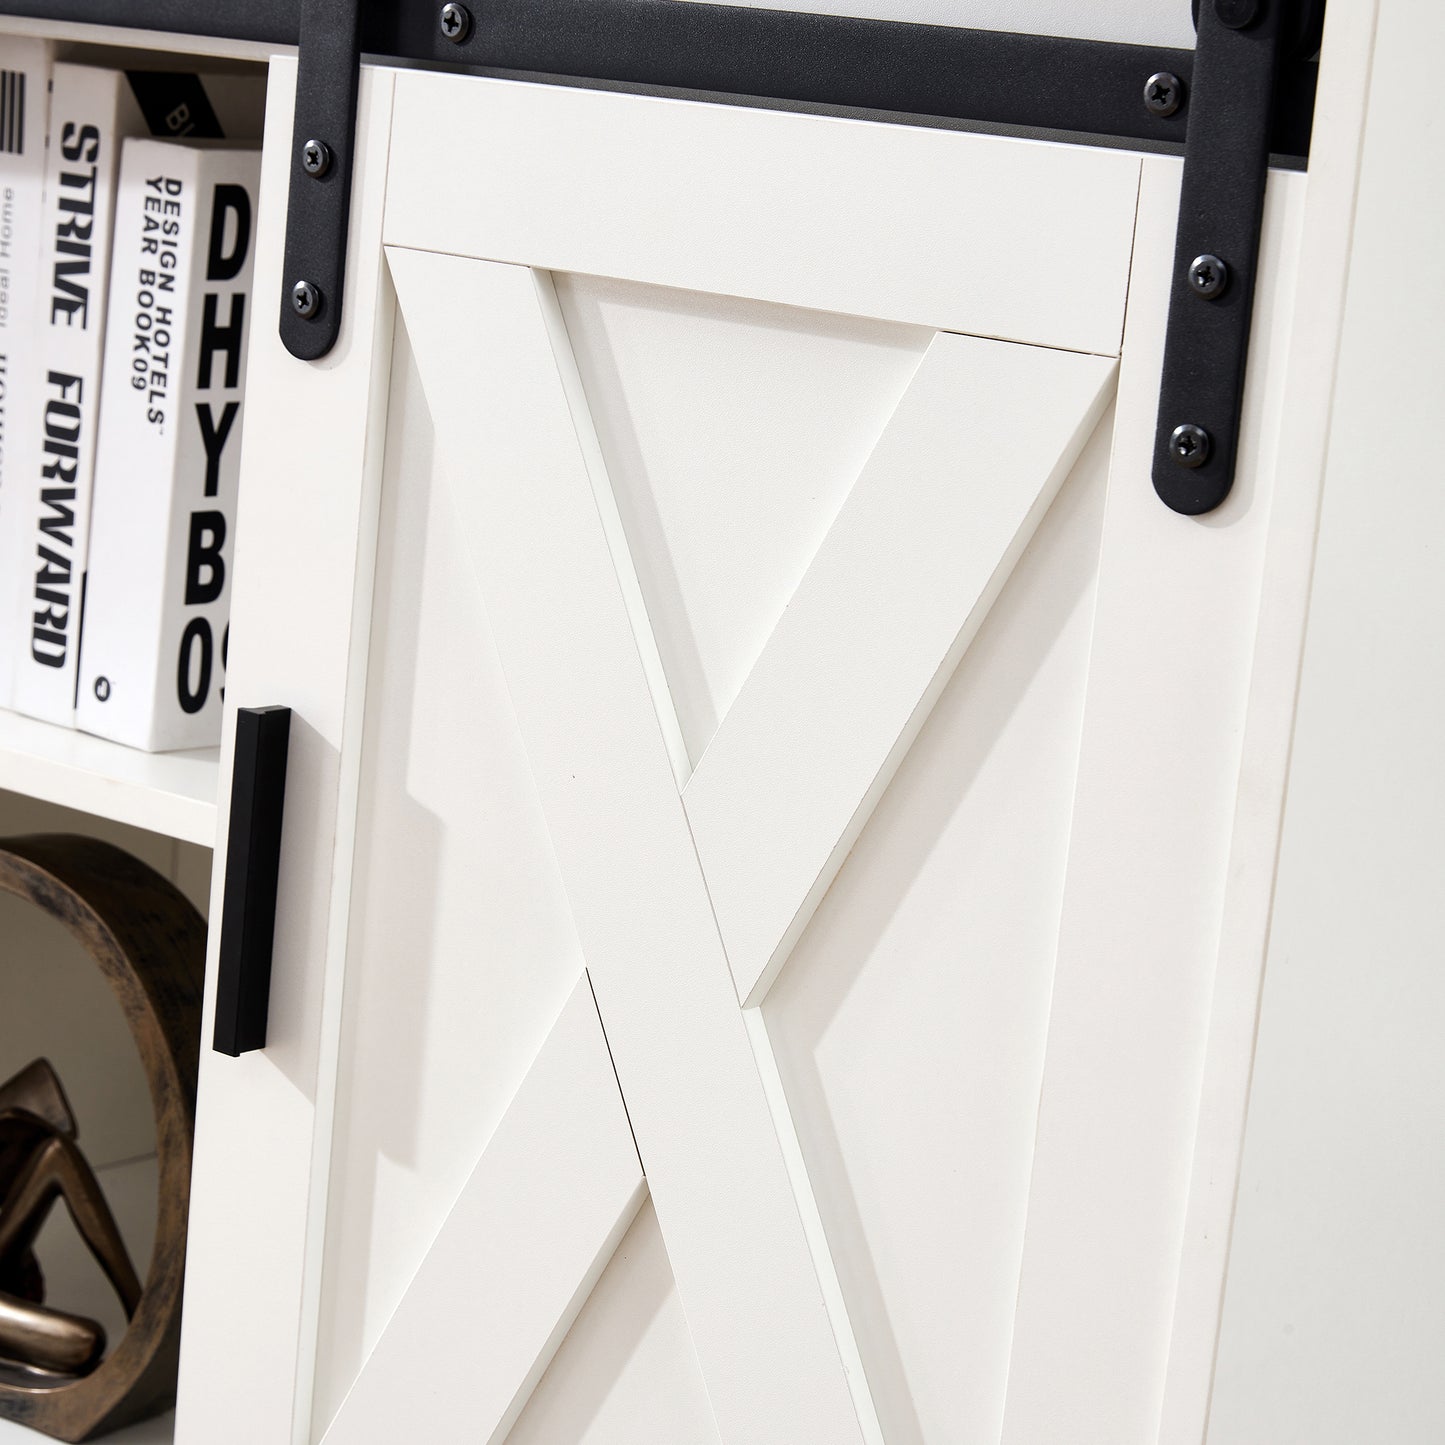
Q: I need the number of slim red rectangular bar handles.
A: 0